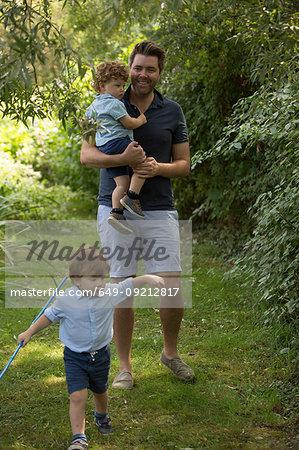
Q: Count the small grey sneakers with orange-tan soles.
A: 2